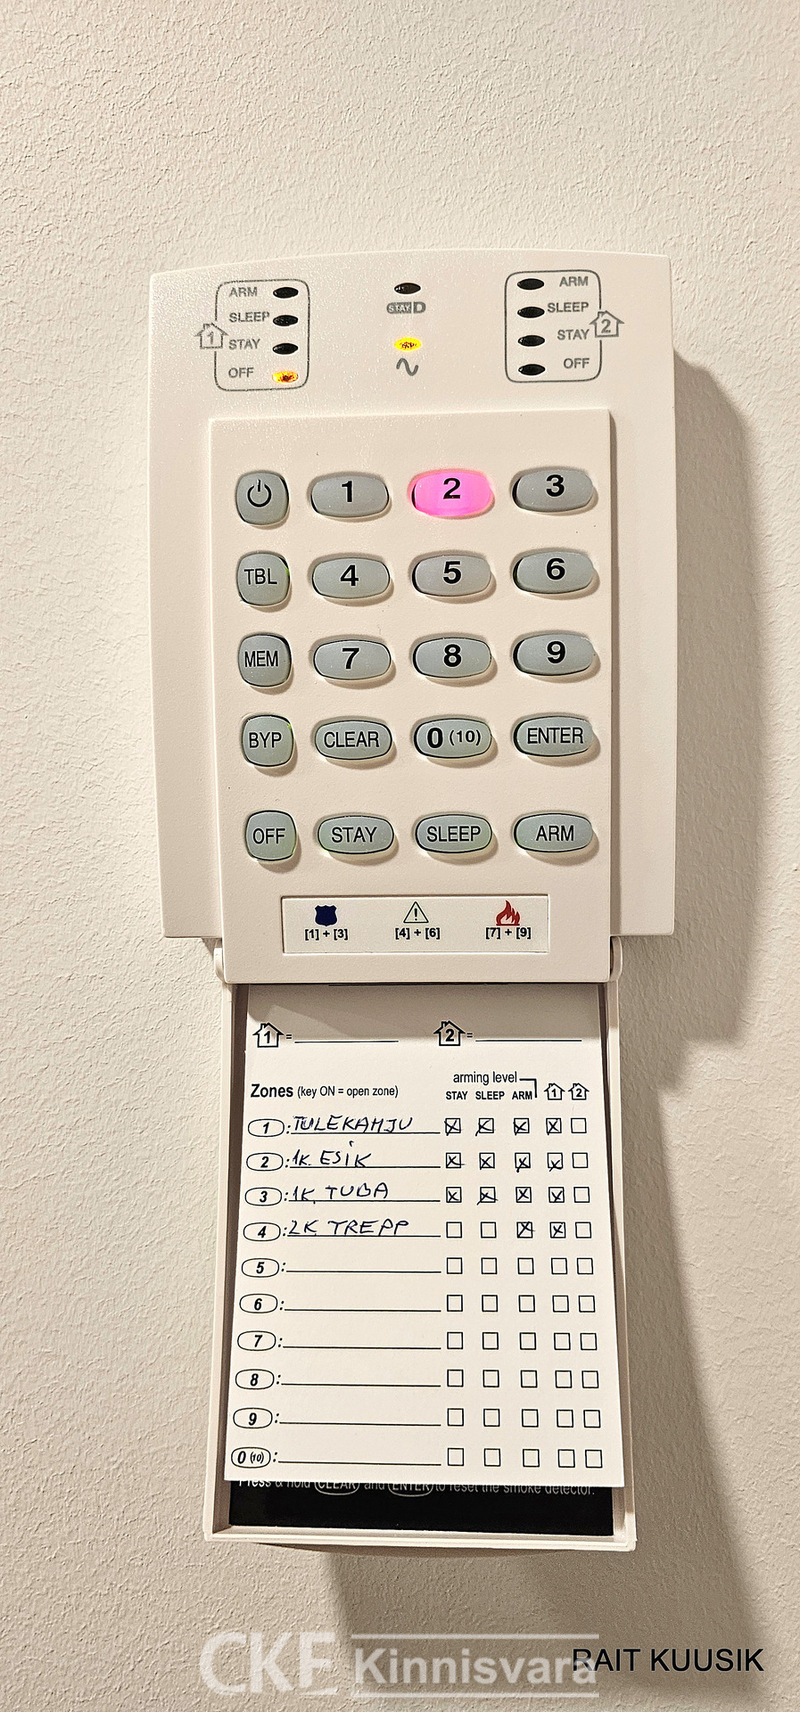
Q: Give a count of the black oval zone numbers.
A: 10